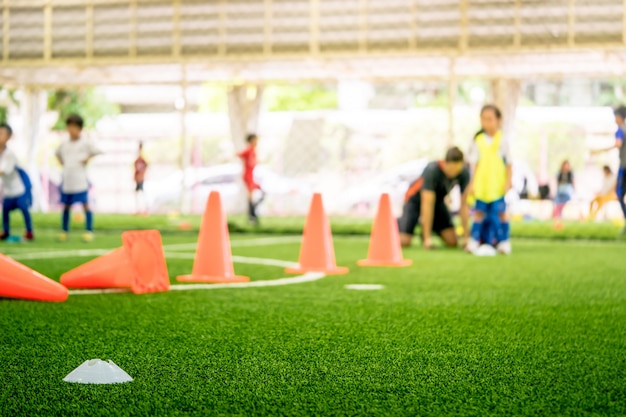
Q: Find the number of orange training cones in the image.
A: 5